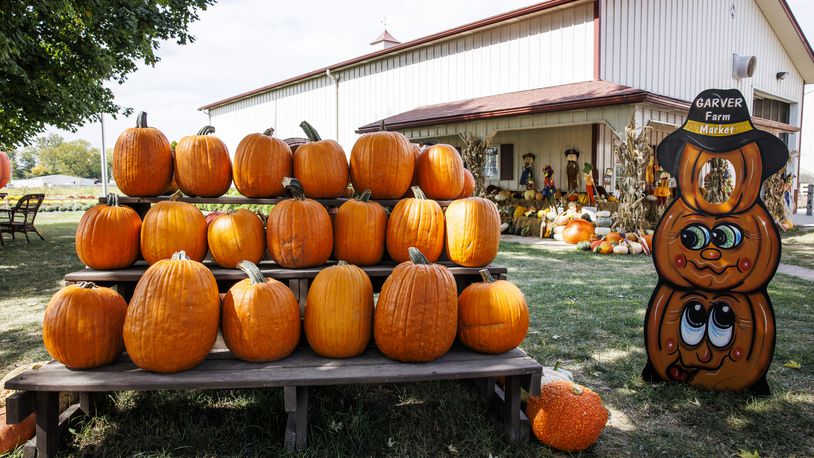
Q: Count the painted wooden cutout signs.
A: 1